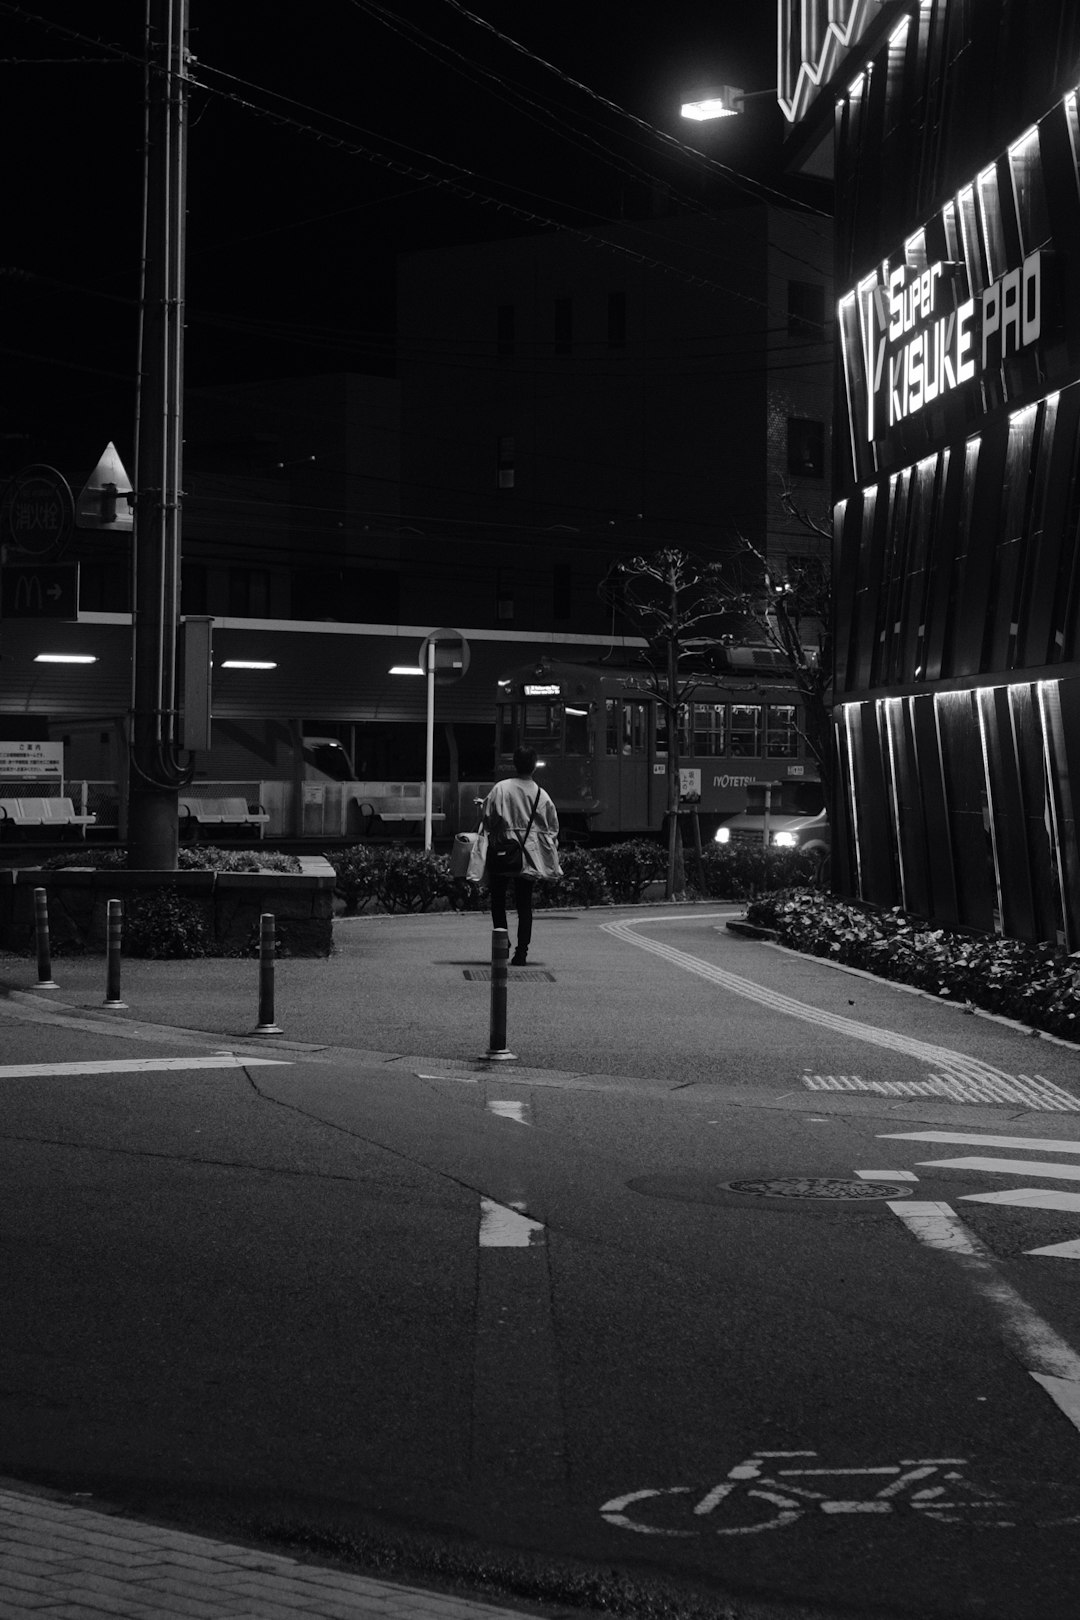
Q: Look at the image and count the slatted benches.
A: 3